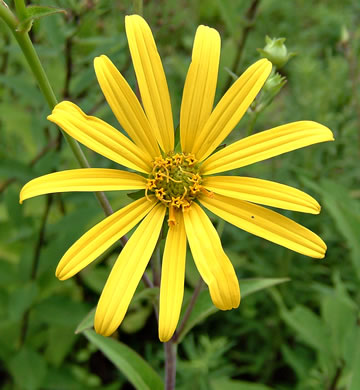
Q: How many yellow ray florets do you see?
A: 13